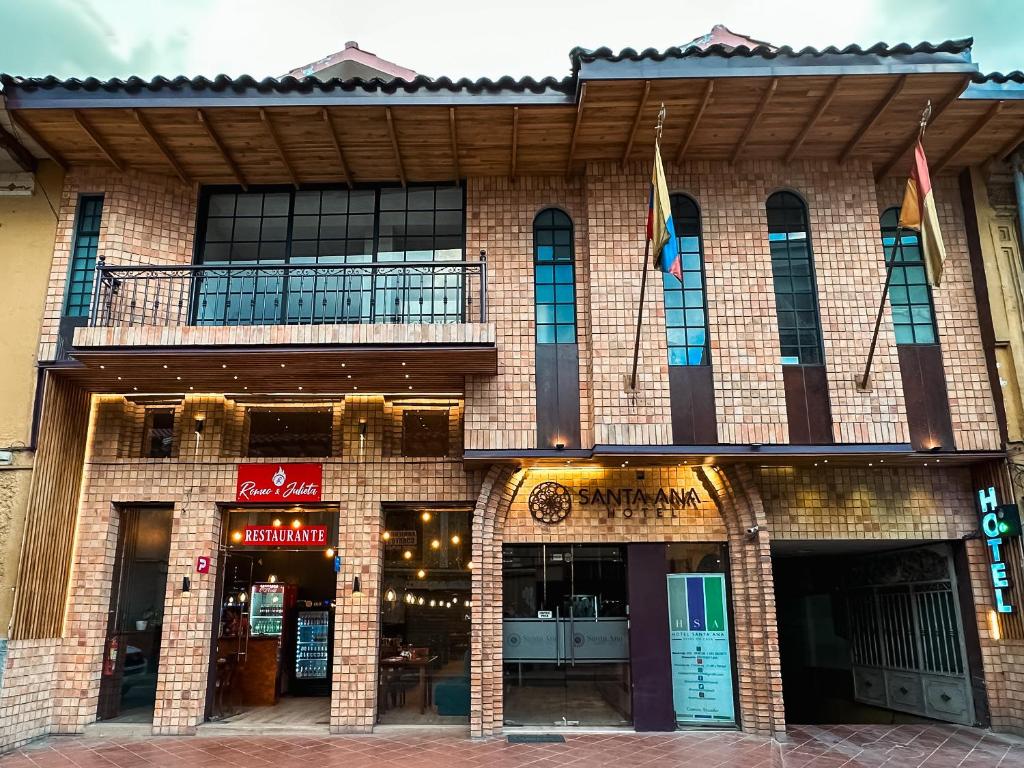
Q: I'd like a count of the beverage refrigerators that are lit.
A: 2